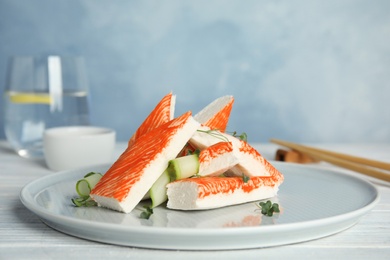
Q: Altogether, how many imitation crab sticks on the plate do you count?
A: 6